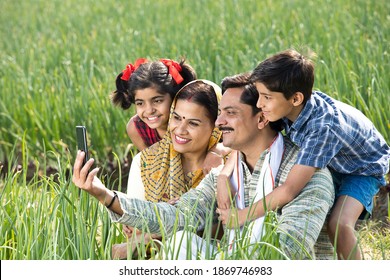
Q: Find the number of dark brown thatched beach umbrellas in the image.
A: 0